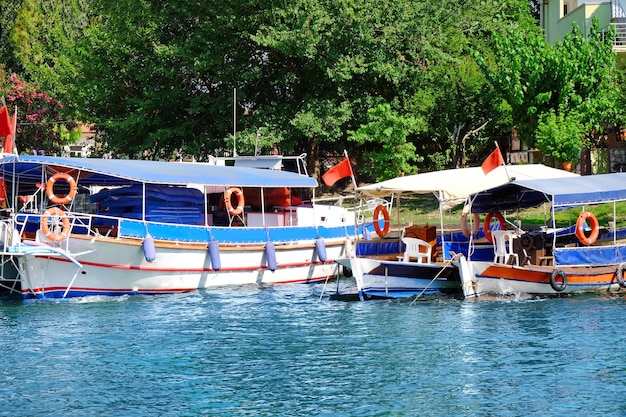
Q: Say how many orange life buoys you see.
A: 7